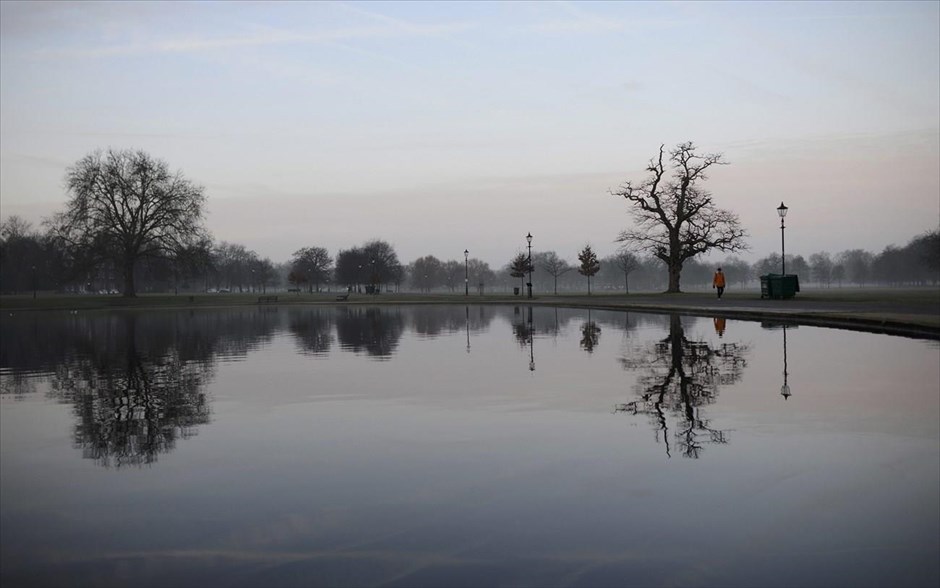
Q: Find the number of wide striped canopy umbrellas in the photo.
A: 0